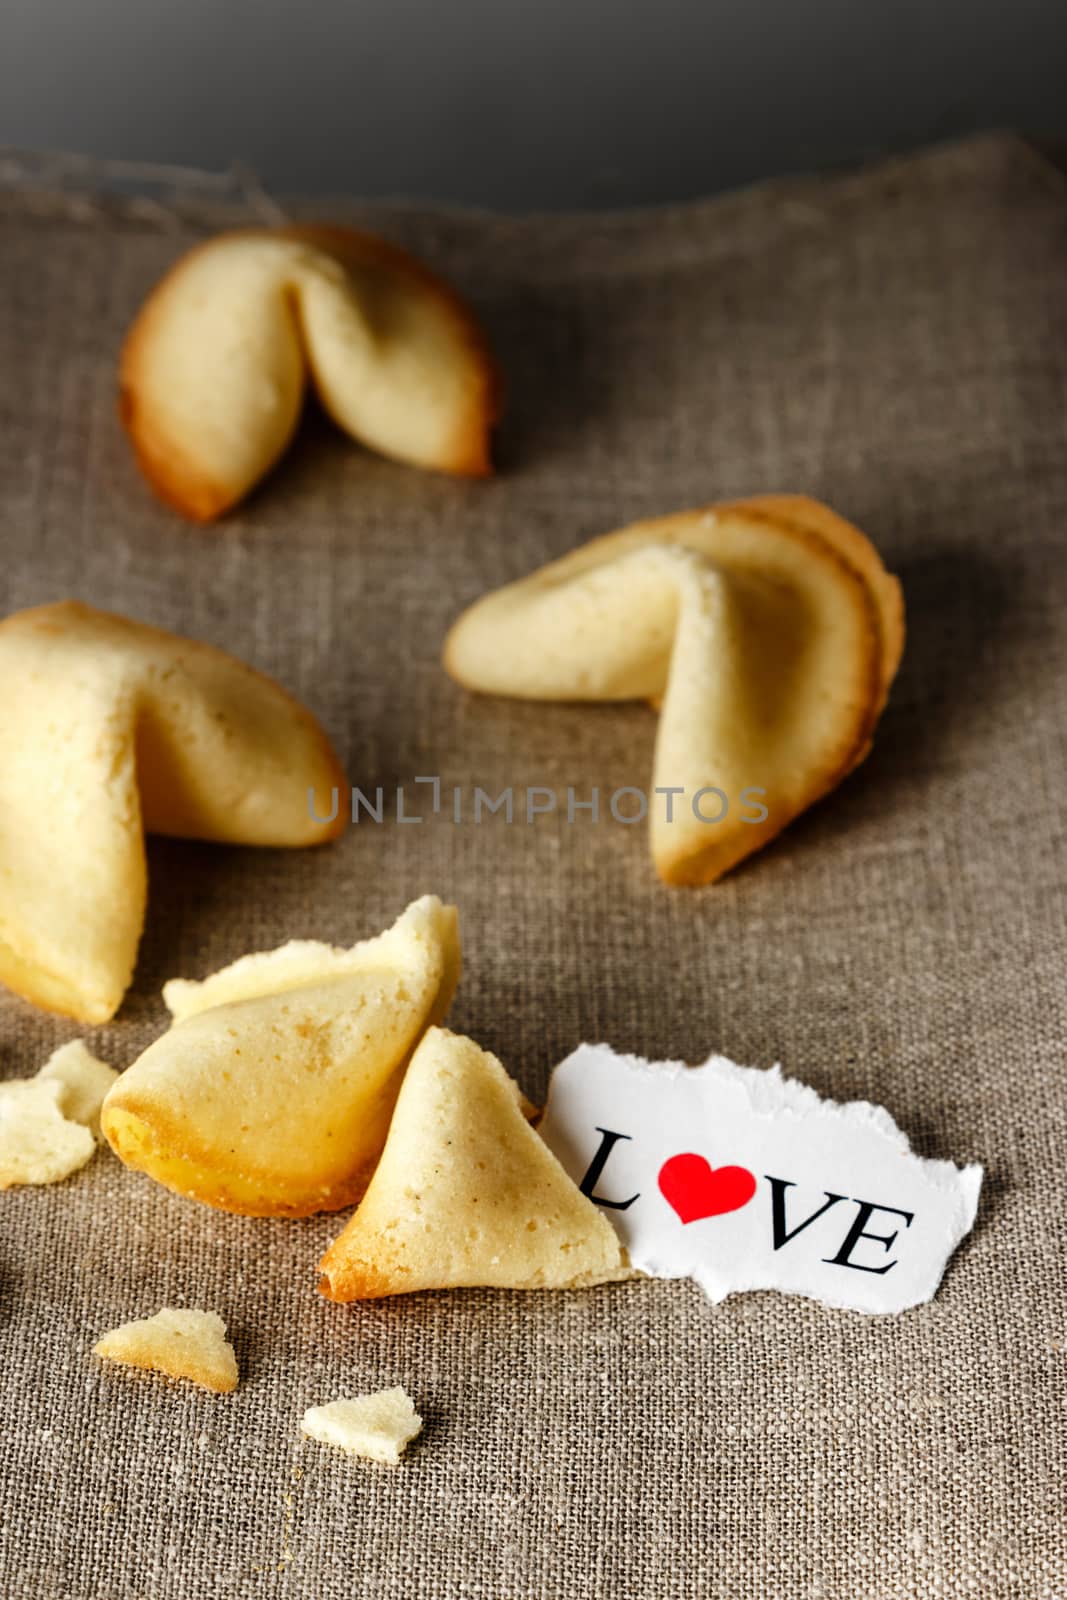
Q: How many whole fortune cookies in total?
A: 3